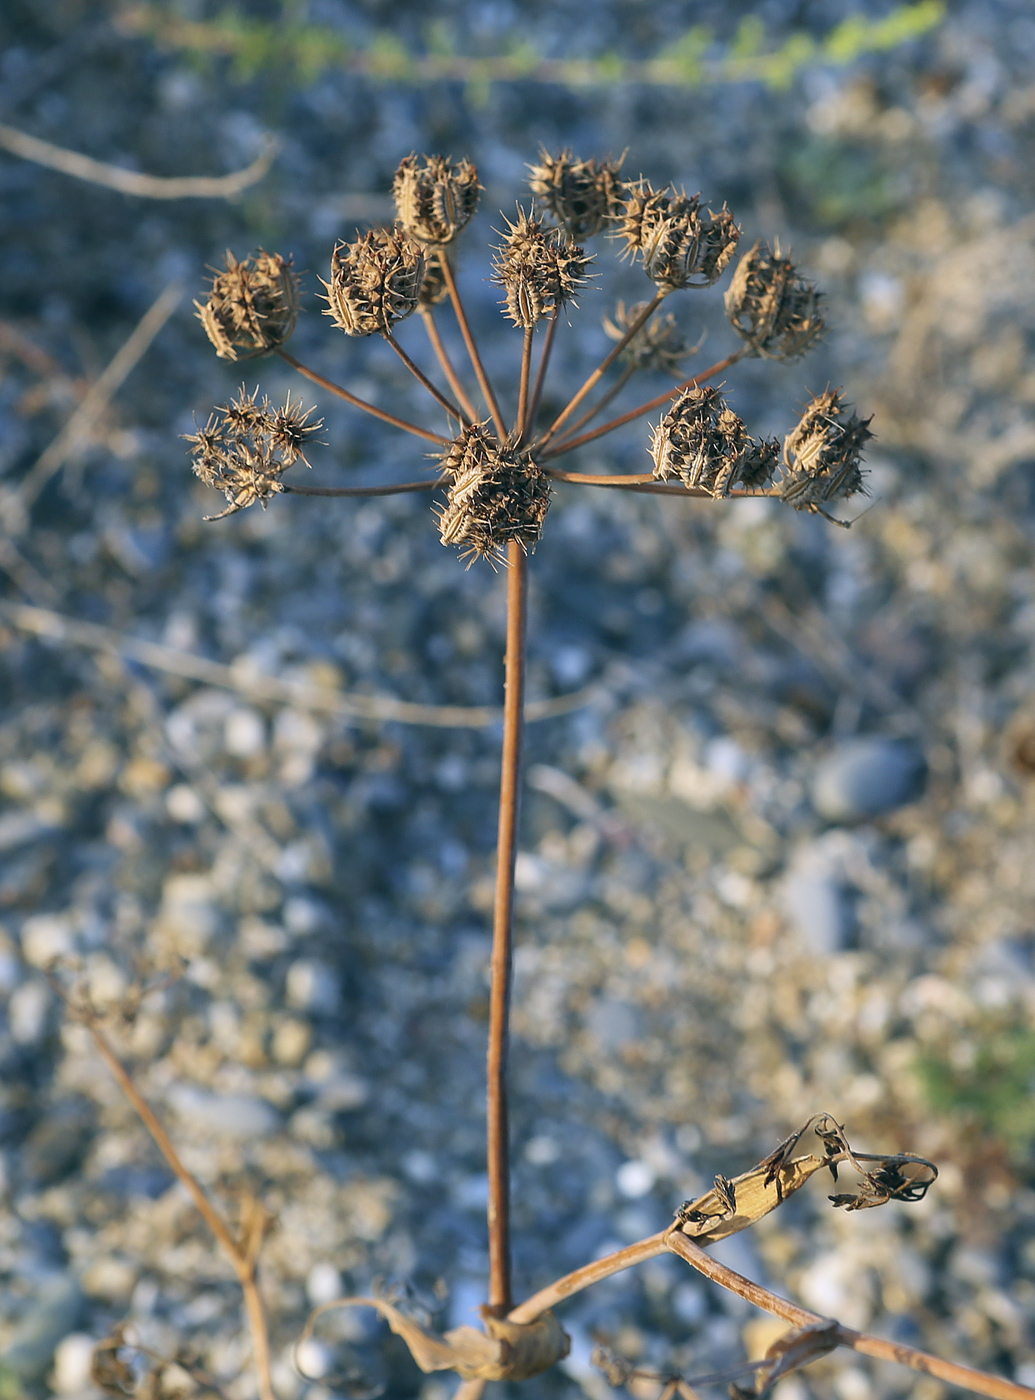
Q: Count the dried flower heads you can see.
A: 13